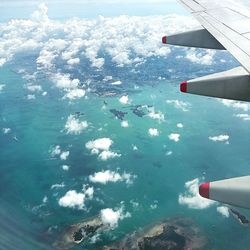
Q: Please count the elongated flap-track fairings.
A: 3